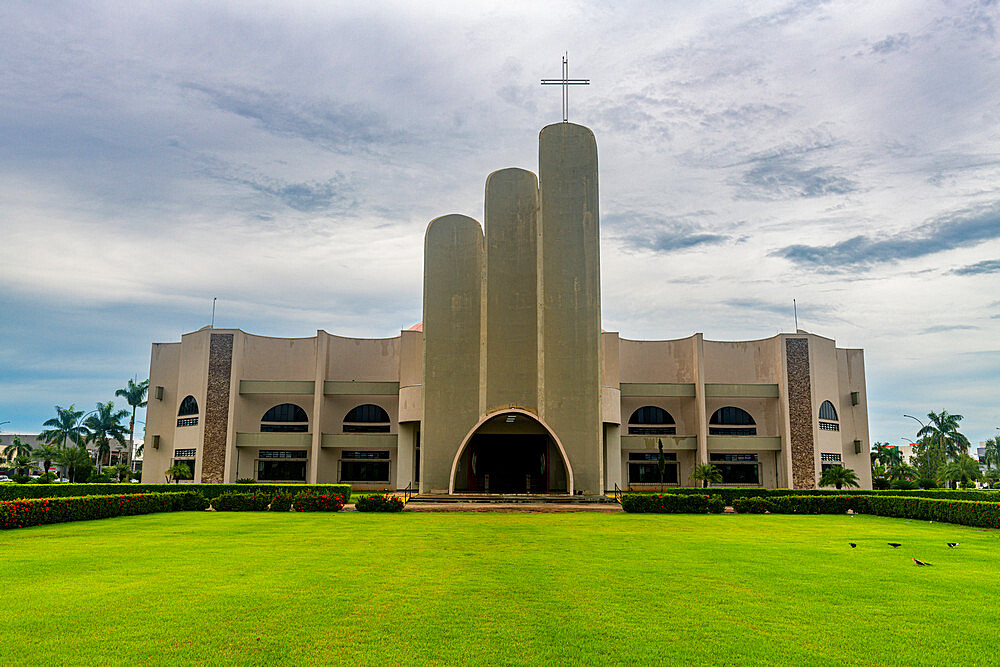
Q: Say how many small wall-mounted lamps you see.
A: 4